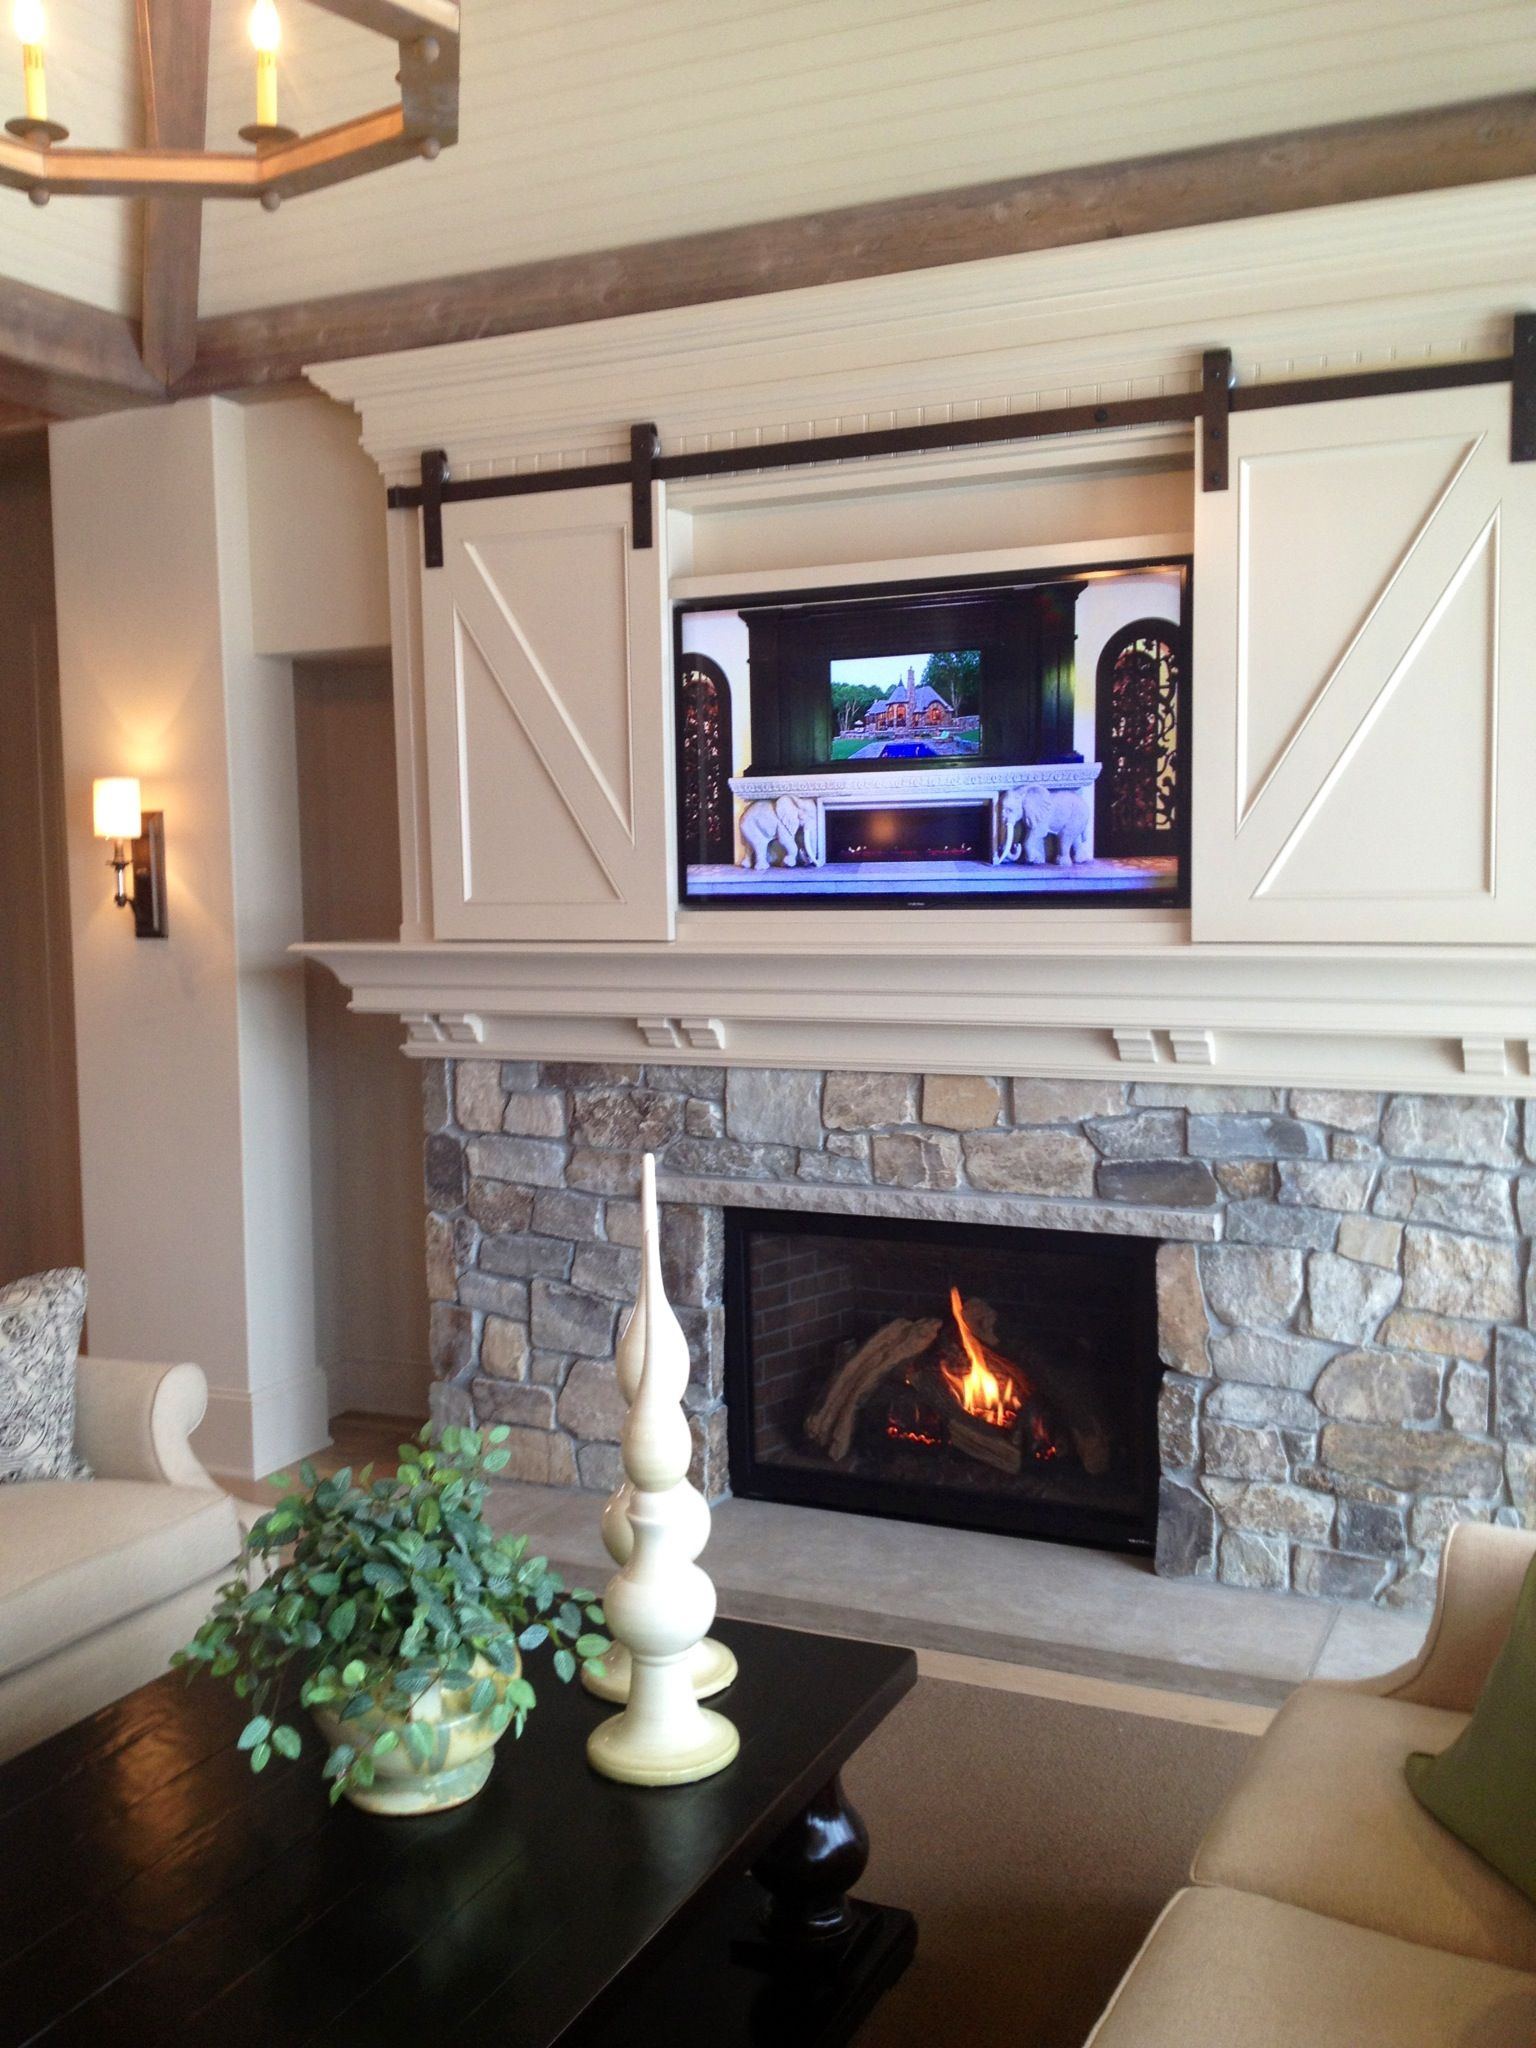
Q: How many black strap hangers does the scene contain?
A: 4